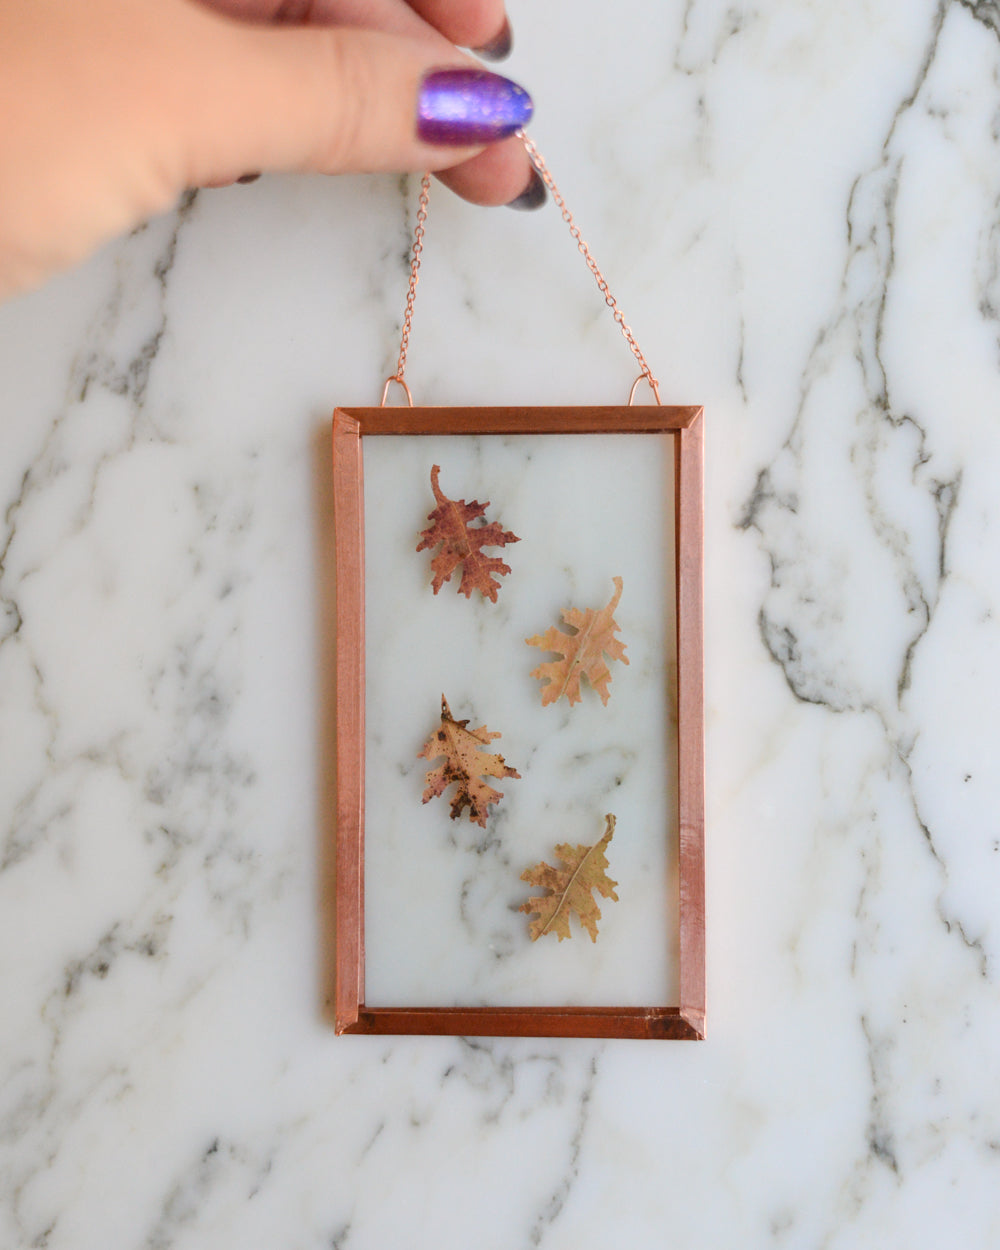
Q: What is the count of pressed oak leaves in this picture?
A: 4